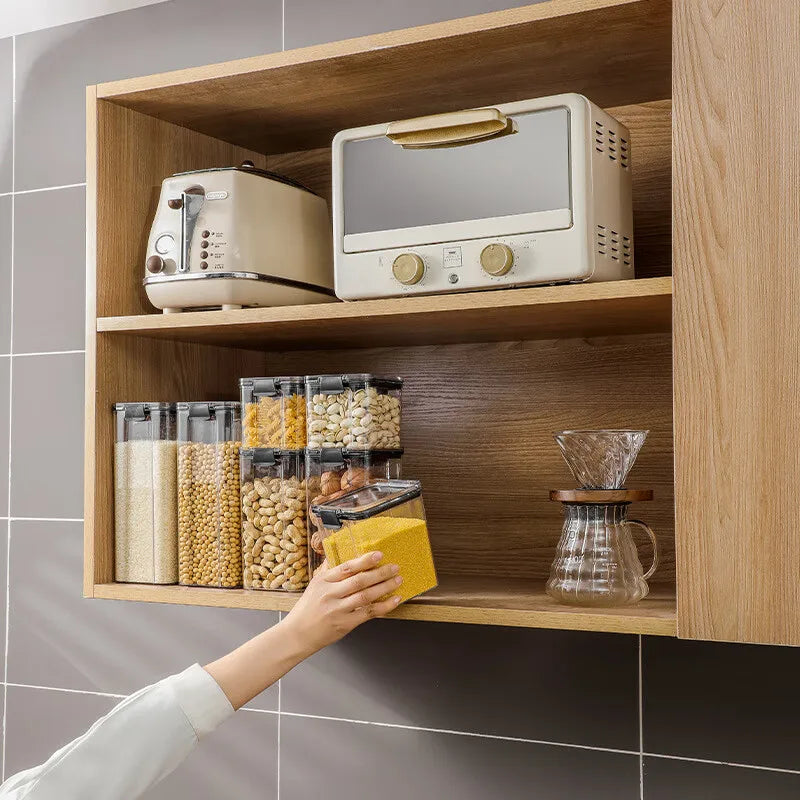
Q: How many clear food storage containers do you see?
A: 7